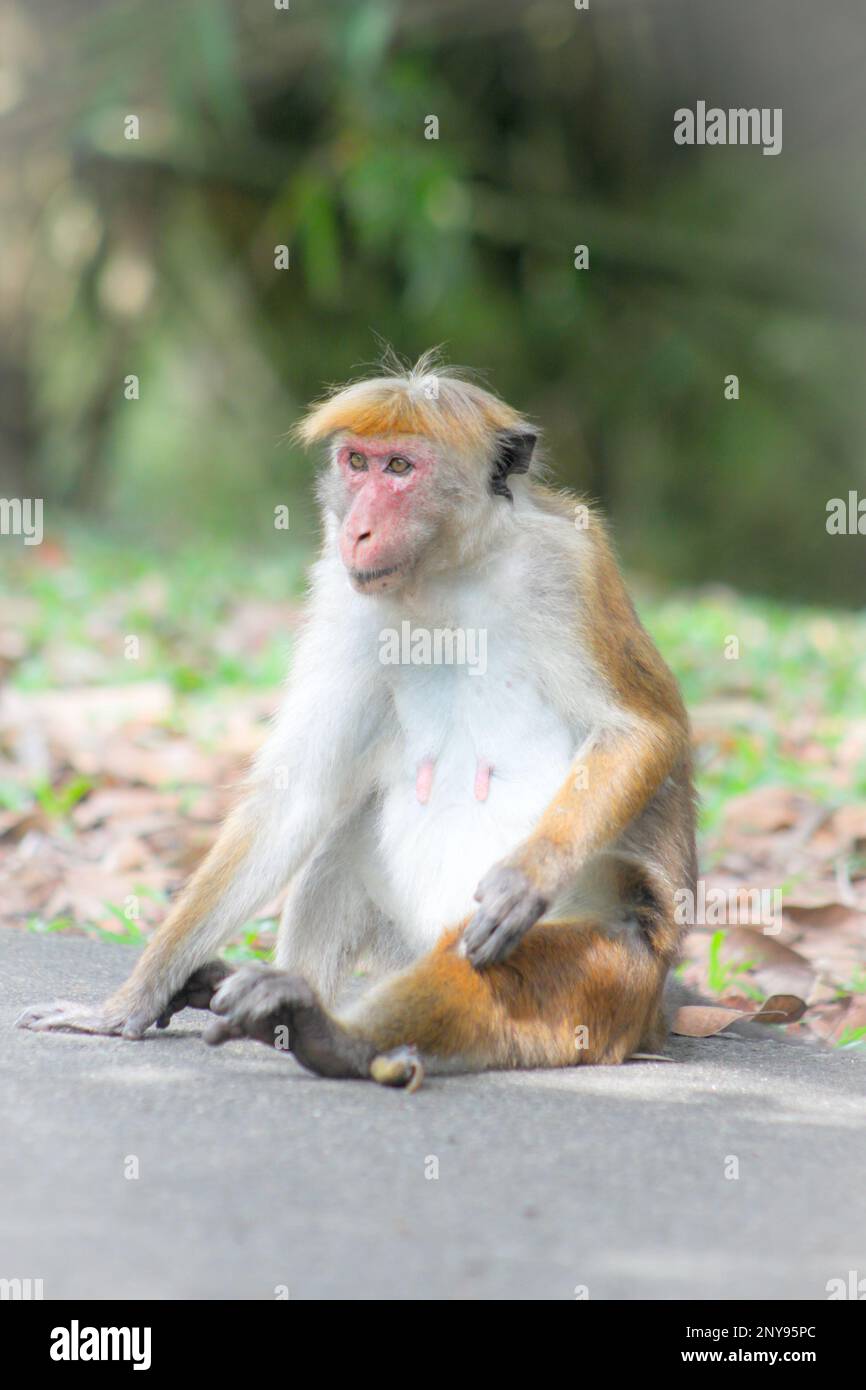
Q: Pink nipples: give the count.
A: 2